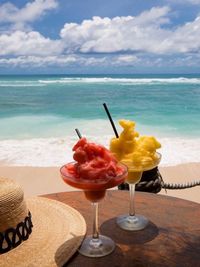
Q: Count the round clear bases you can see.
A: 2